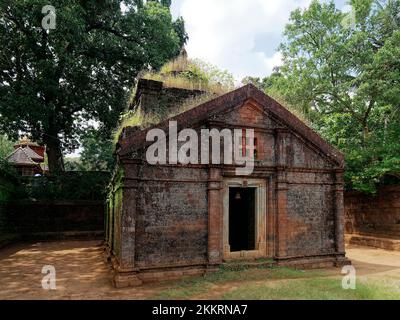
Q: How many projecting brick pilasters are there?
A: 4